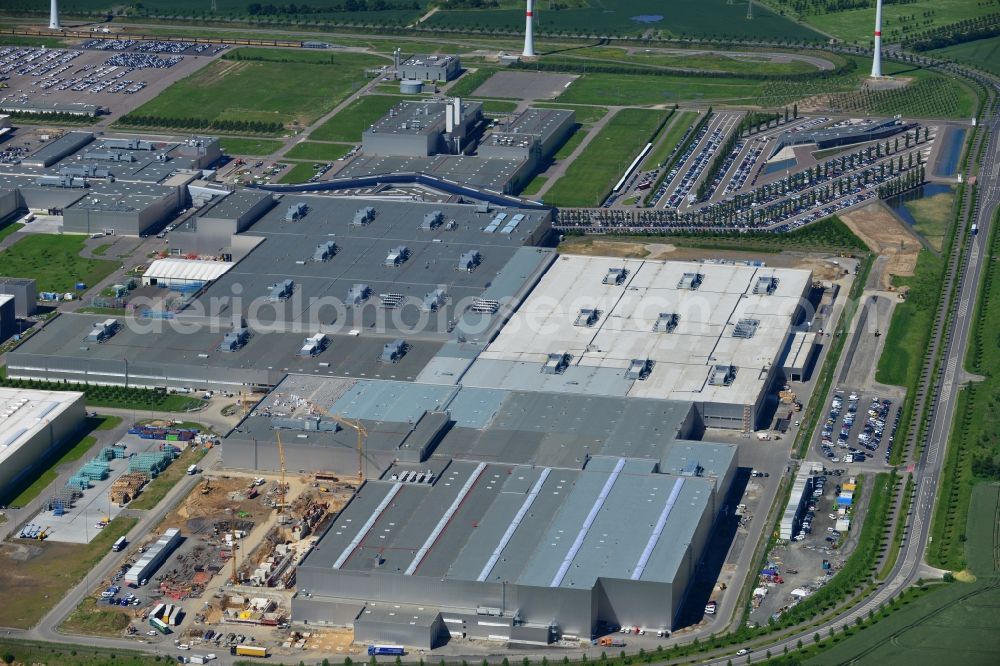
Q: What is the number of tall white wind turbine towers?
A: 3